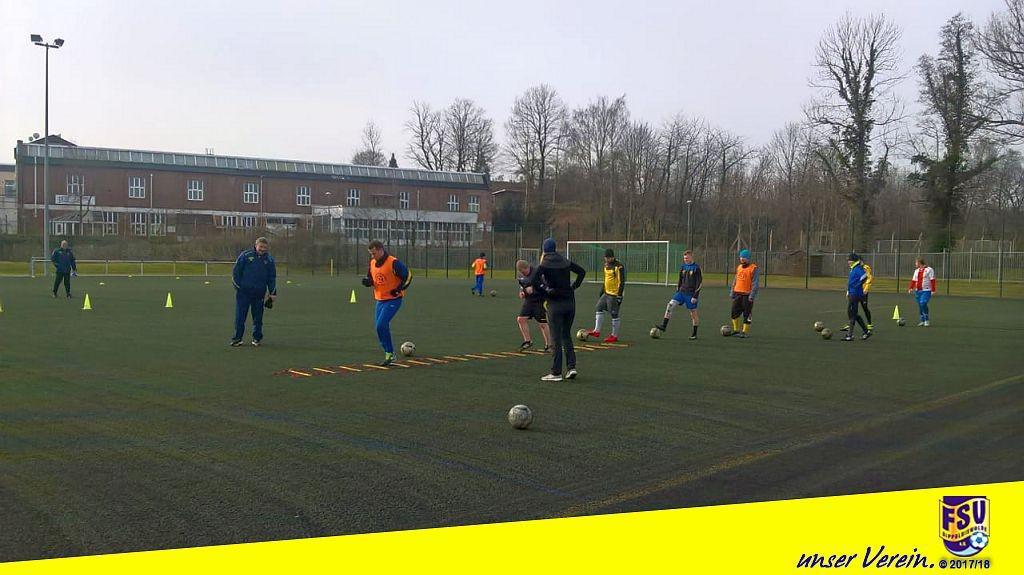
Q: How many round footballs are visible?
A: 9